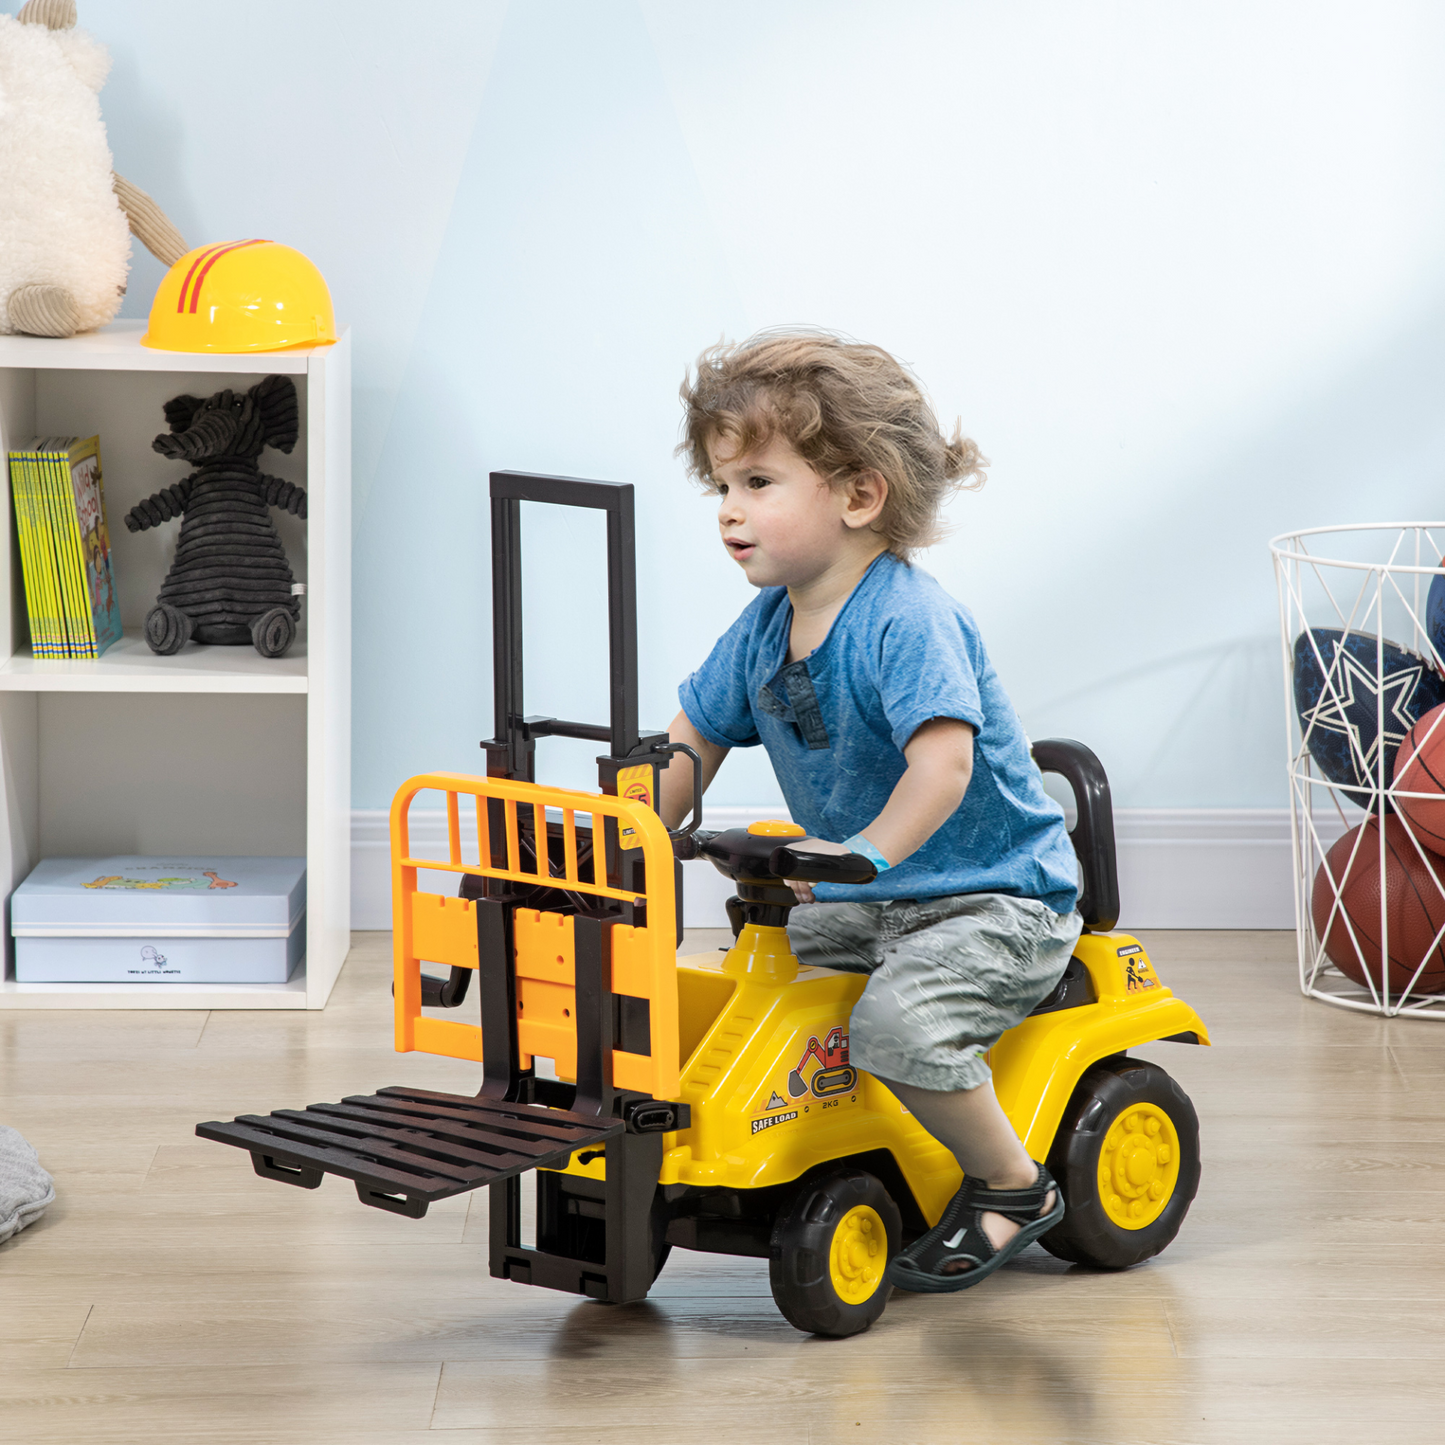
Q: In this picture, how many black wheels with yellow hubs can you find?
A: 2